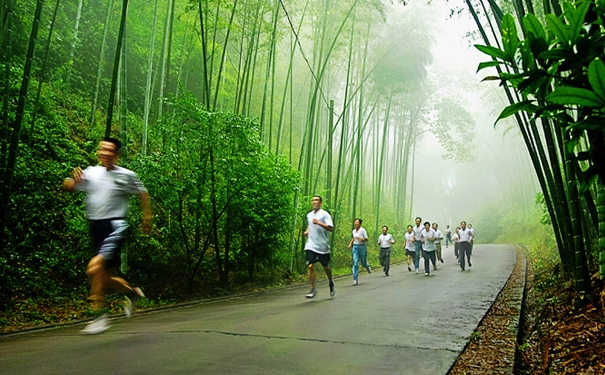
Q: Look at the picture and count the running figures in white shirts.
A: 12